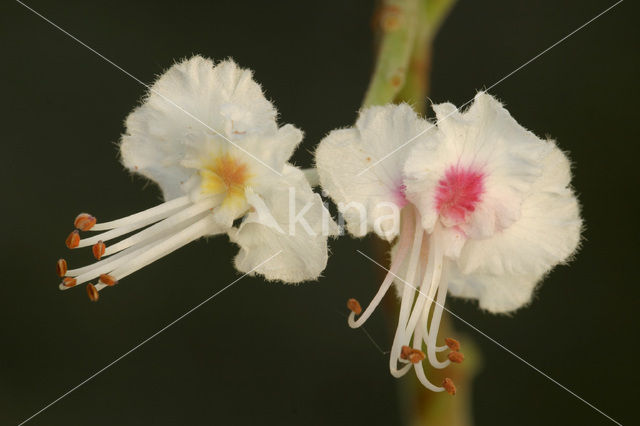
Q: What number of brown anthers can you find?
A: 13